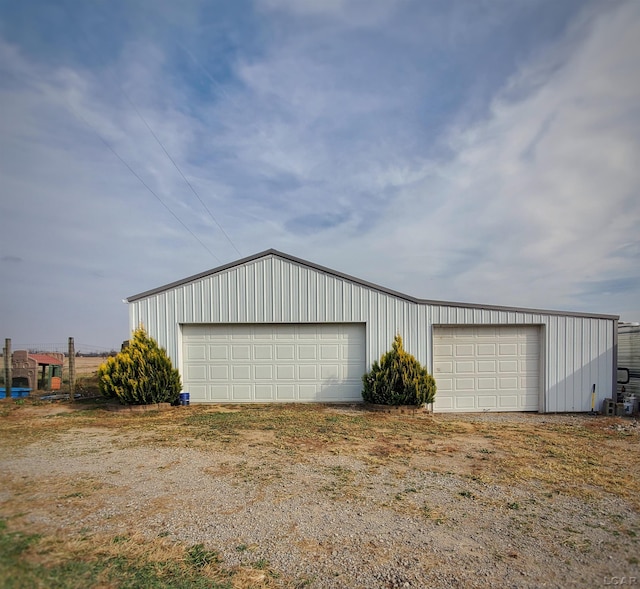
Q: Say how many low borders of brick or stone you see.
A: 2